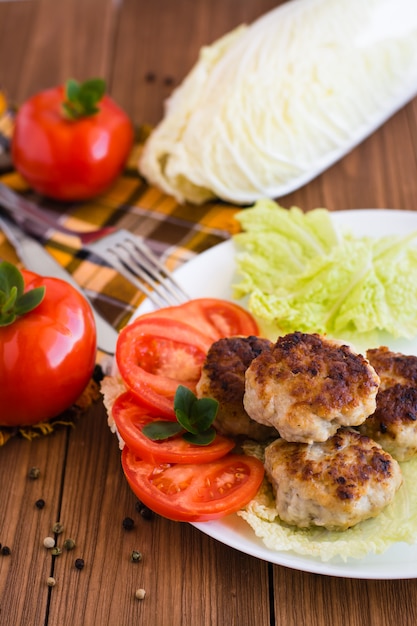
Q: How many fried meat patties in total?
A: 4